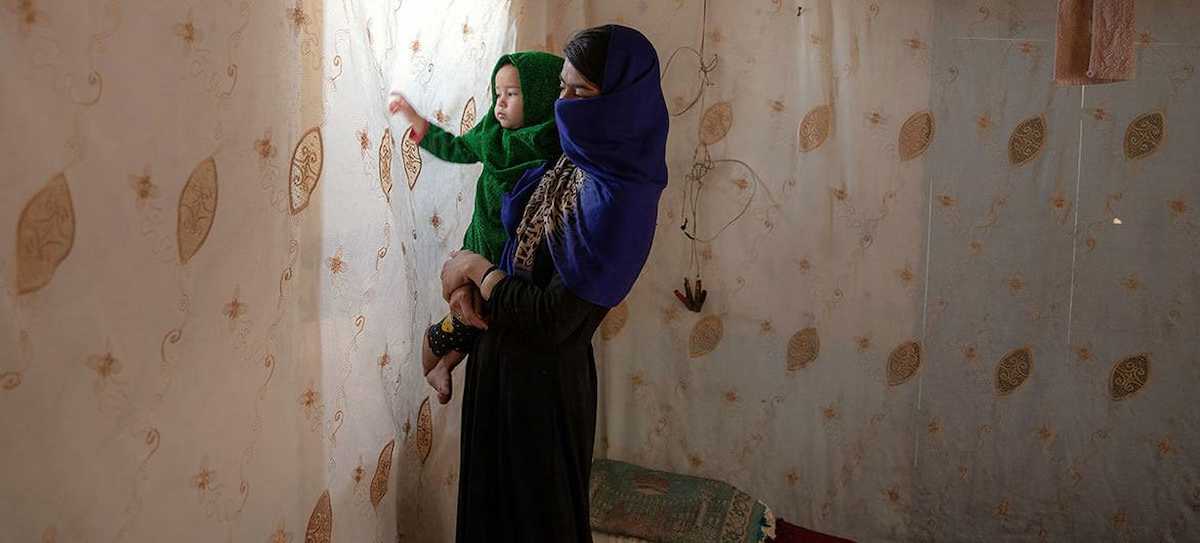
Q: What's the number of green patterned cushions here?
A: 1